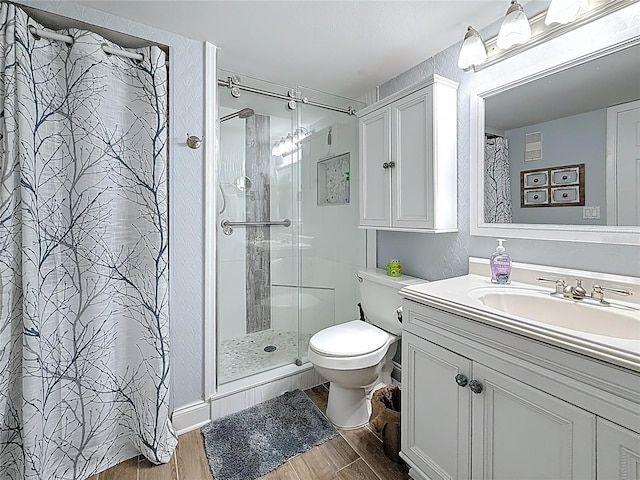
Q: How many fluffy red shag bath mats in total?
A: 0